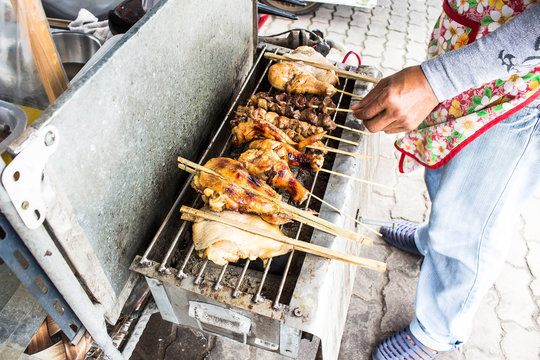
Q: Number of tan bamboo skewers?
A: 10